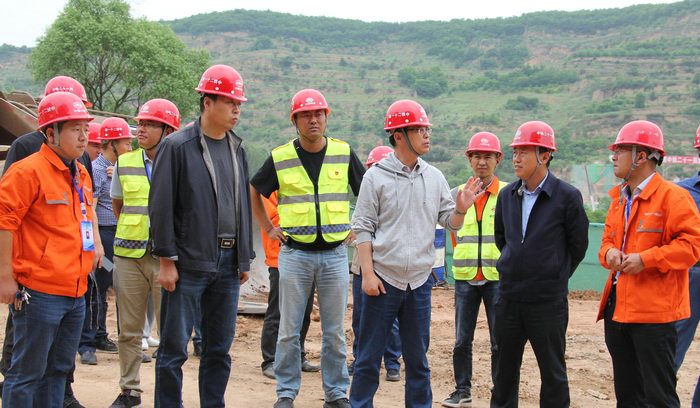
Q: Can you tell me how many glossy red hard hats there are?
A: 13